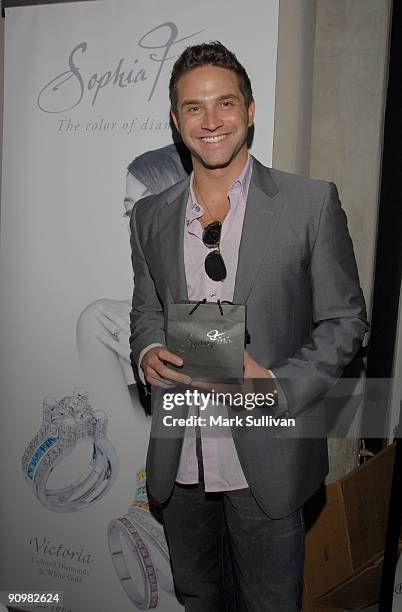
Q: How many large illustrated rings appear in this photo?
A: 2